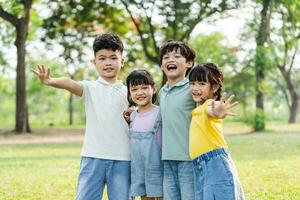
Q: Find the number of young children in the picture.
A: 4